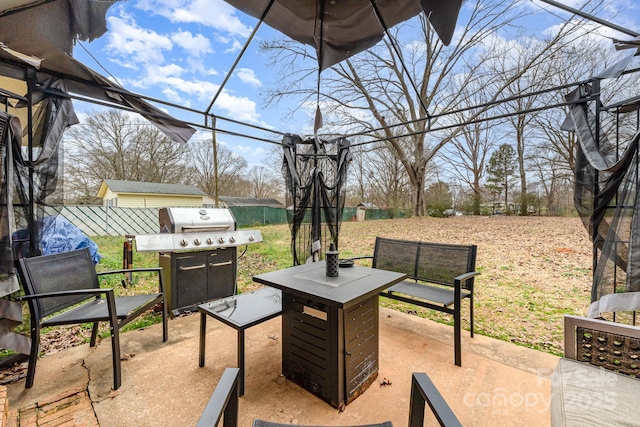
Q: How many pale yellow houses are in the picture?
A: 1